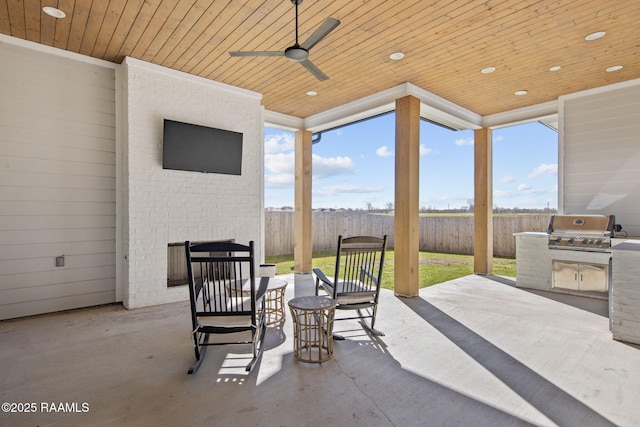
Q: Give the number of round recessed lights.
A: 8